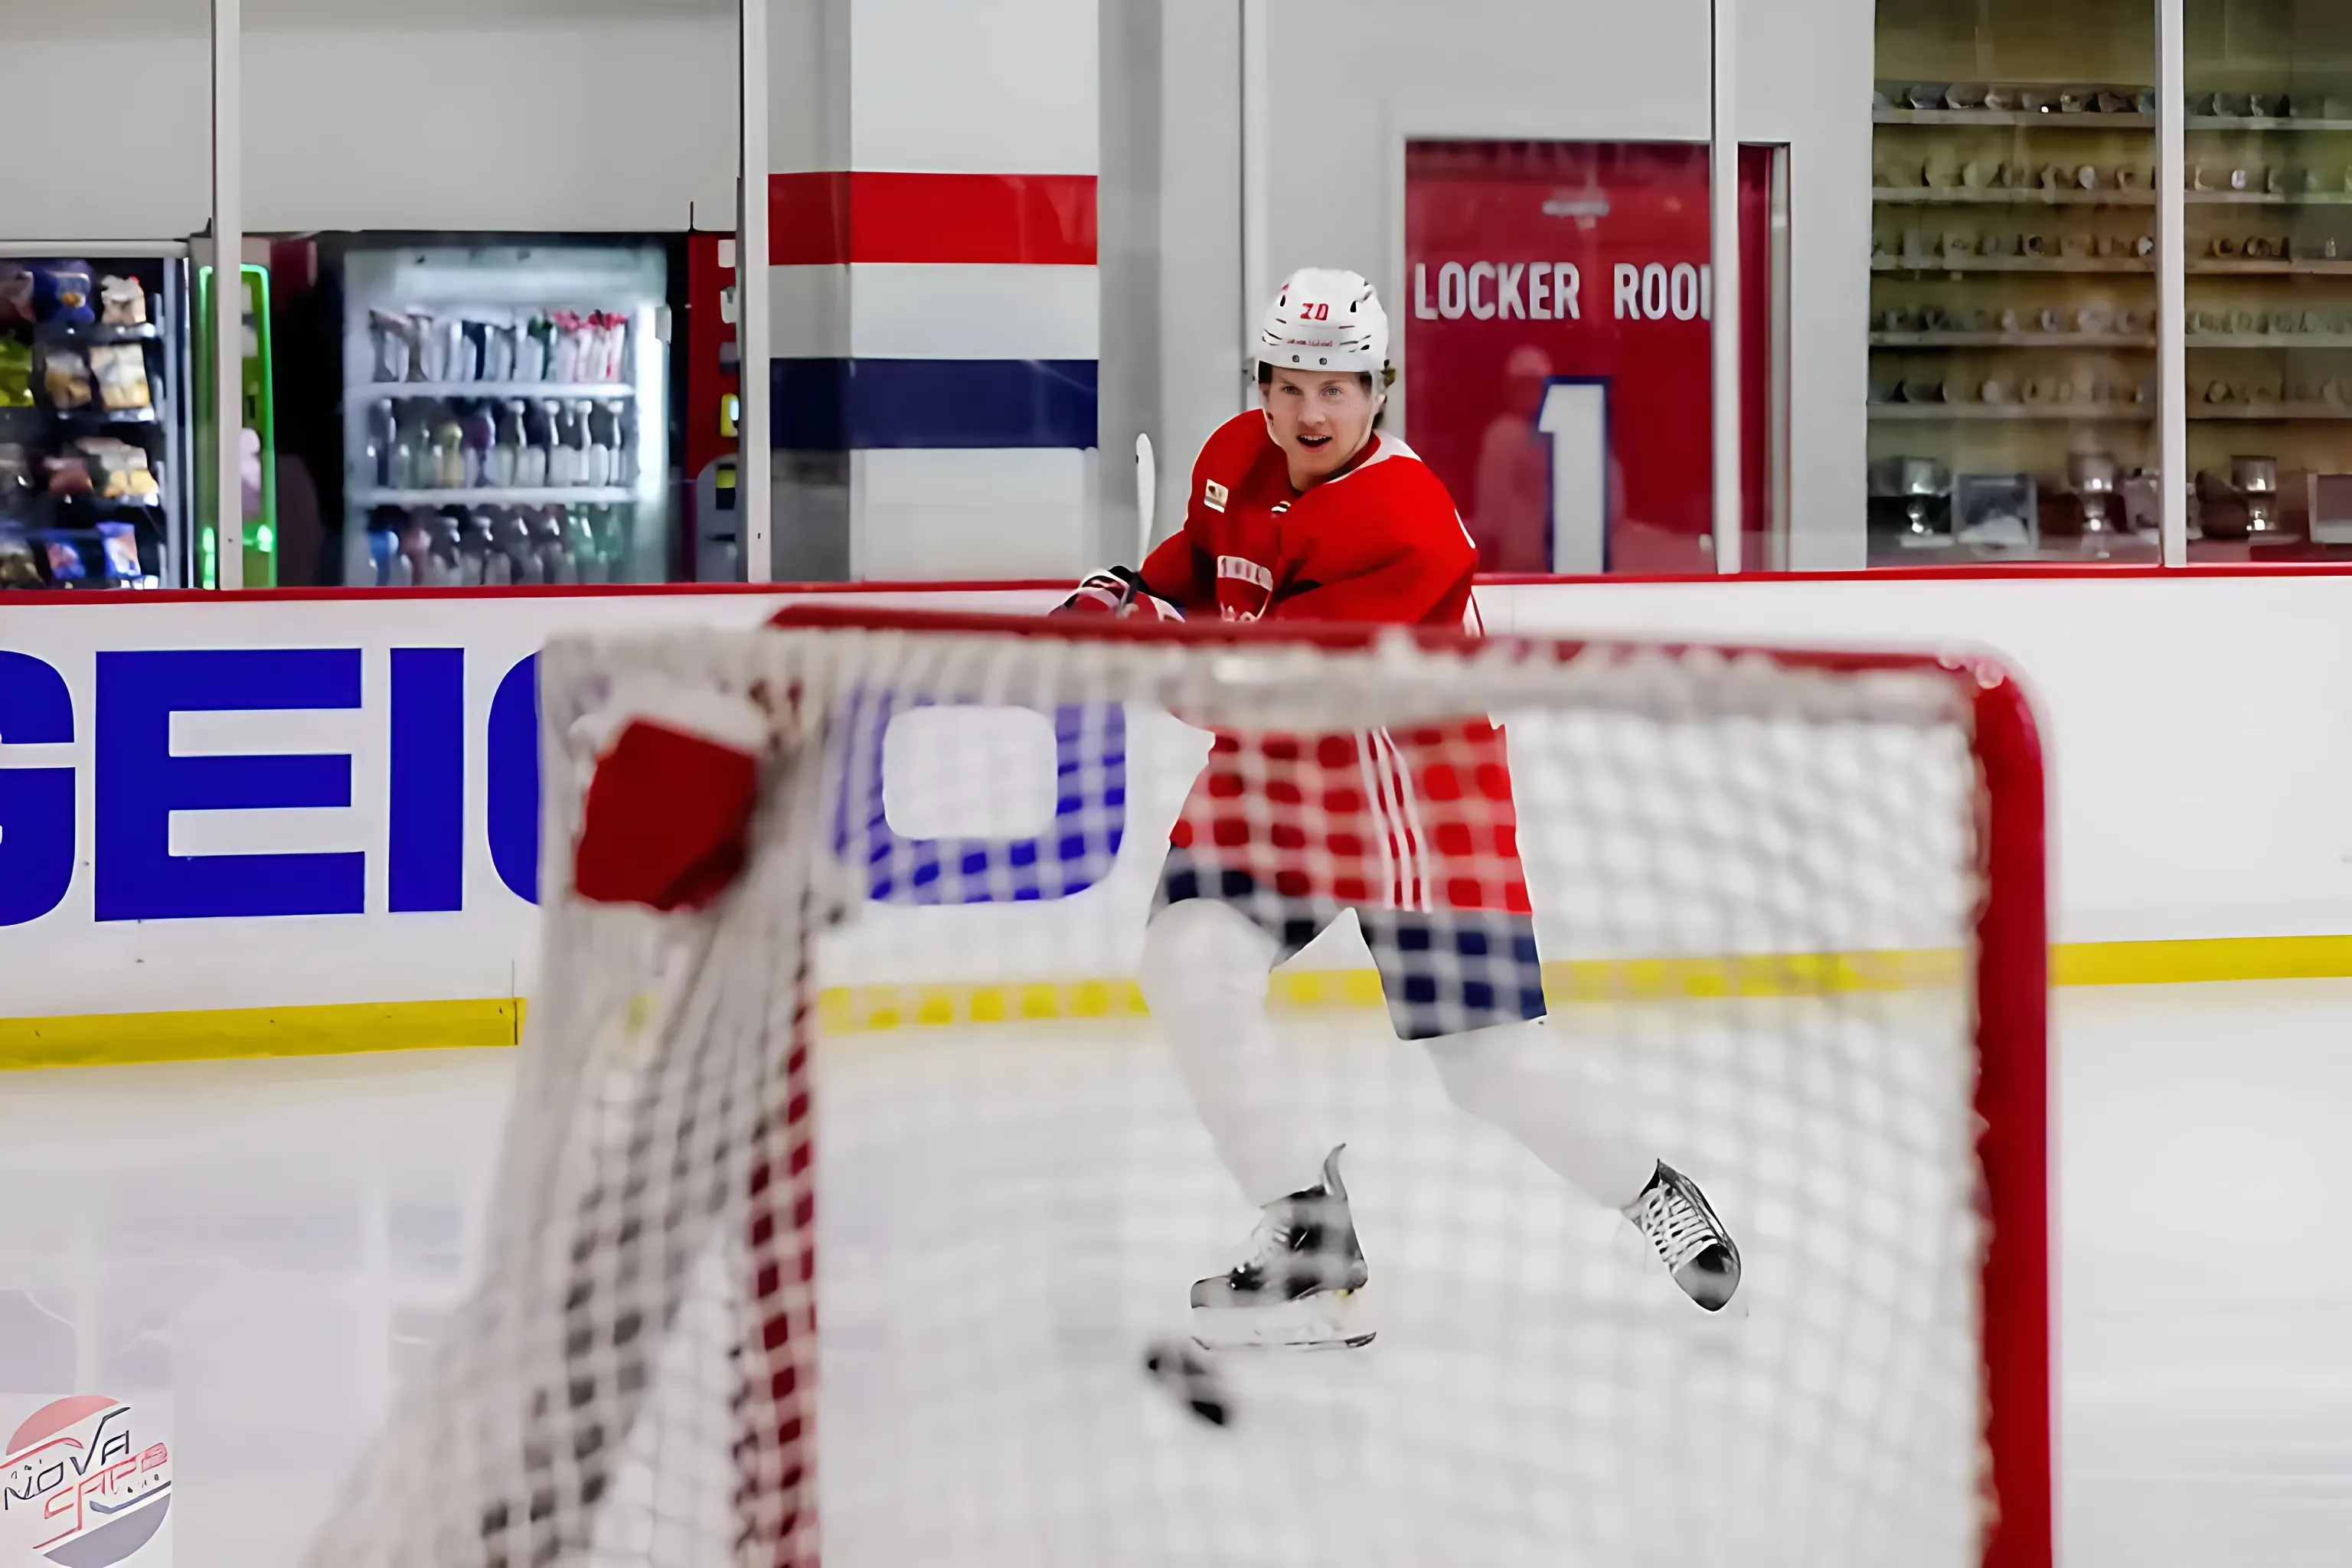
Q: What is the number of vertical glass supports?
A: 5